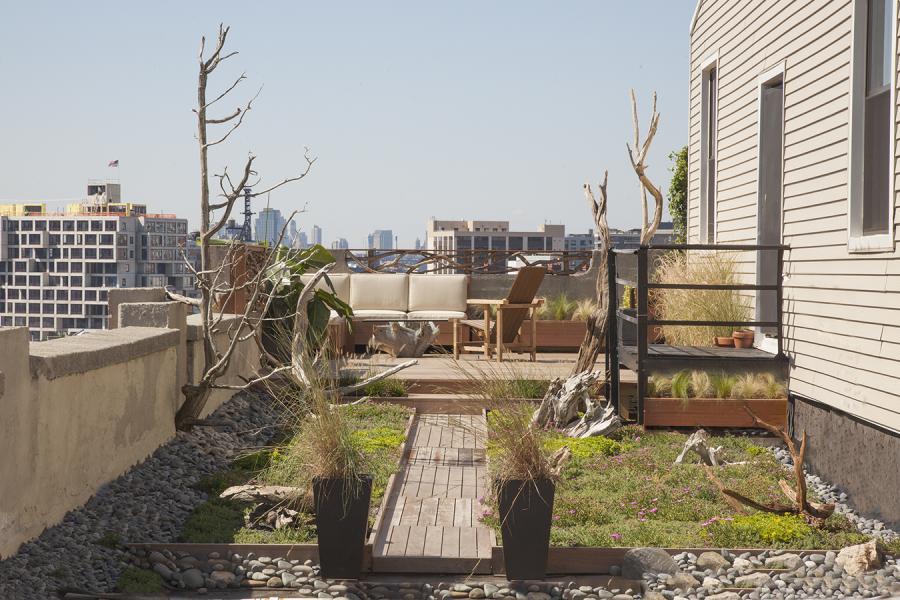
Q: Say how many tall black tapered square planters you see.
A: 2